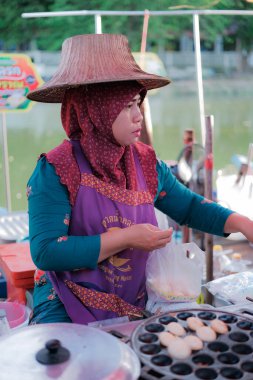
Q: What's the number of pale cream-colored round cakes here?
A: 7